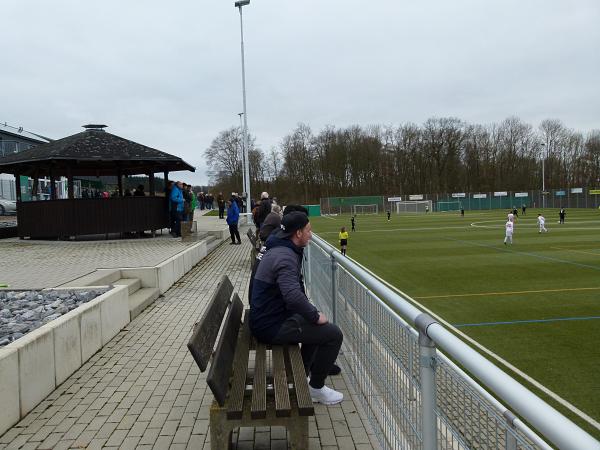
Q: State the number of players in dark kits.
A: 6